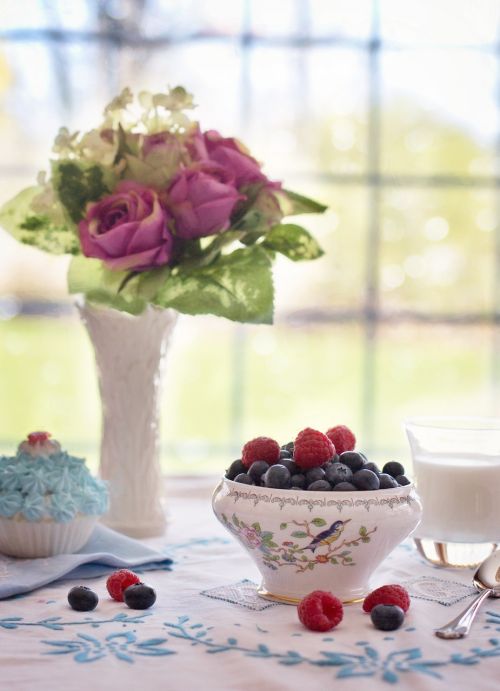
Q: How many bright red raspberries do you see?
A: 6